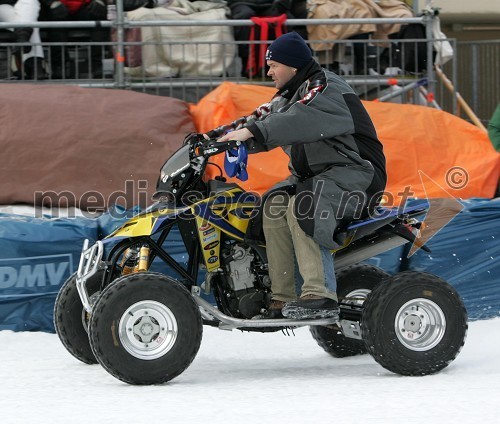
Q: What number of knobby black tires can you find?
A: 4